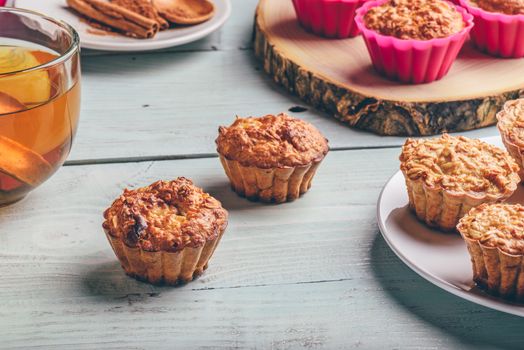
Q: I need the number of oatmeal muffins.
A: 8